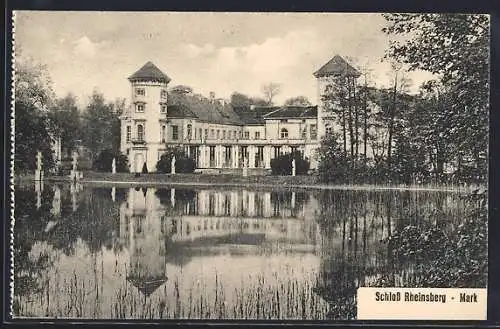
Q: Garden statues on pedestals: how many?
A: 6